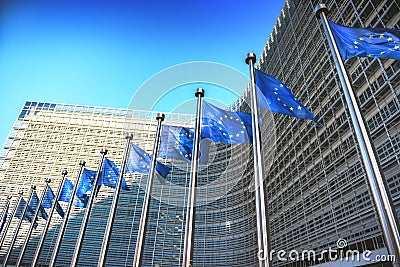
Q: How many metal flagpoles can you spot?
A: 12